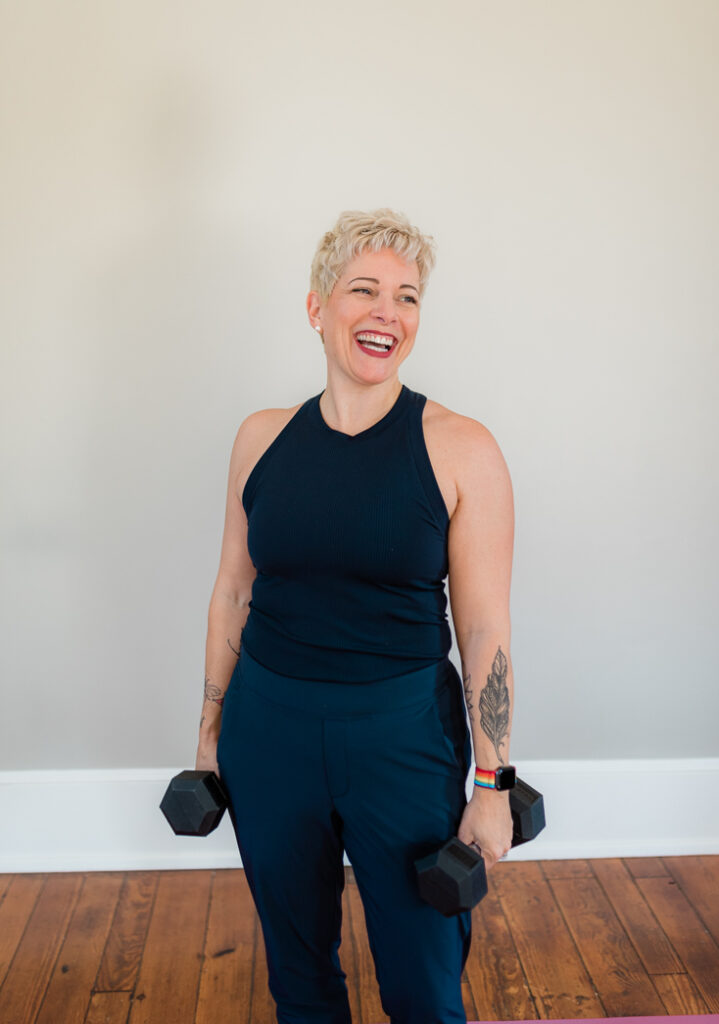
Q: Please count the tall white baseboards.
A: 1